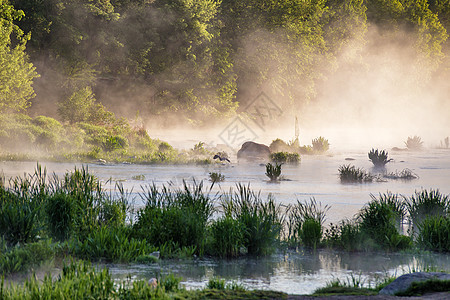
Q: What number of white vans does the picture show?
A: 0